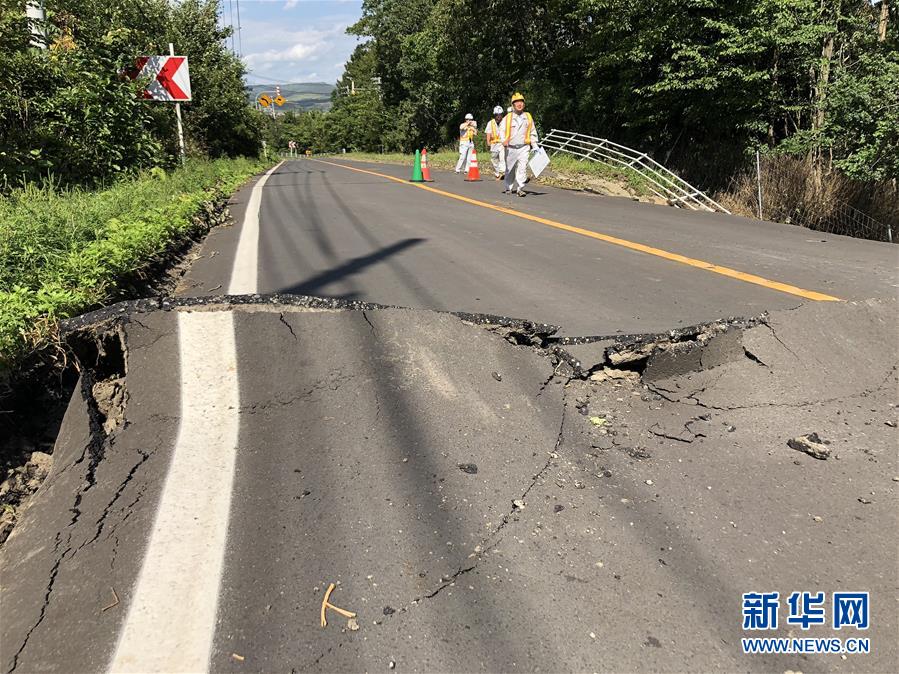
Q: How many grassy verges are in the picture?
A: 2